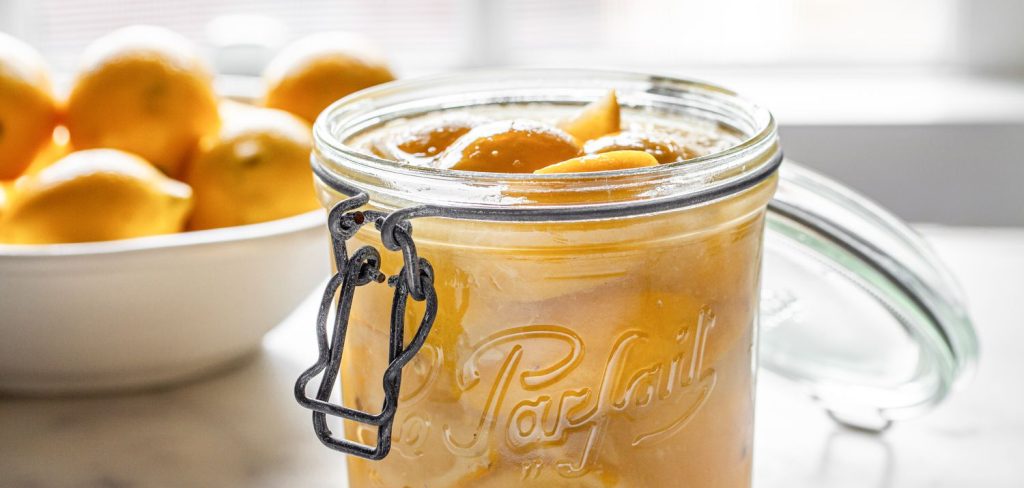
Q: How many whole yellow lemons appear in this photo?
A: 5